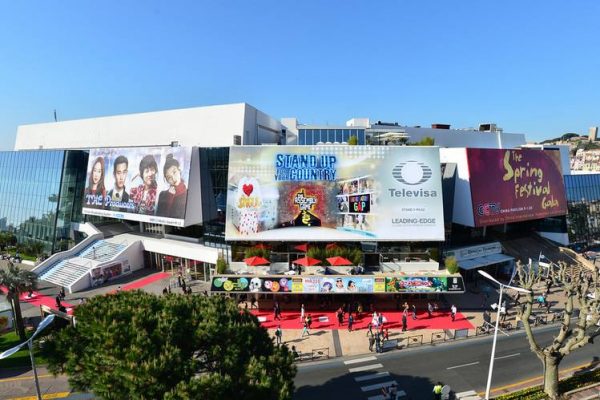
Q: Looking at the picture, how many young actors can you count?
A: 4